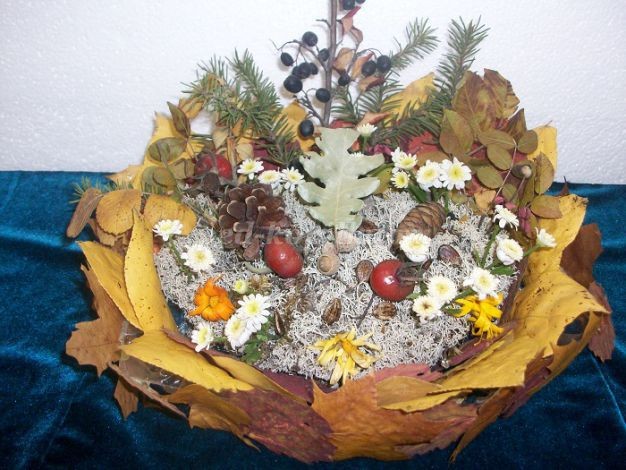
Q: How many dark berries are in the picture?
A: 14